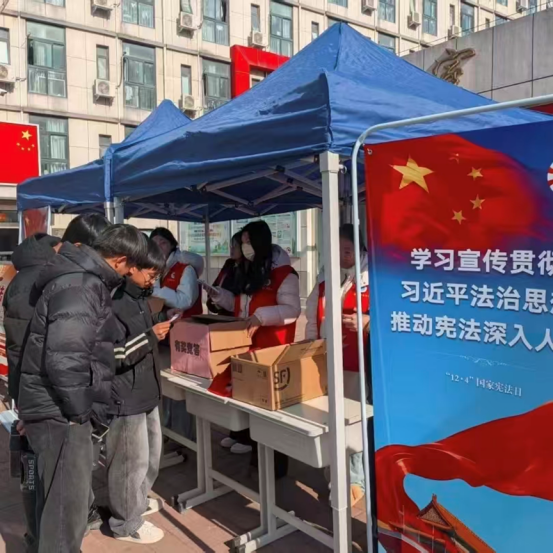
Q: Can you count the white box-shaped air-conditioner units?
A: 10